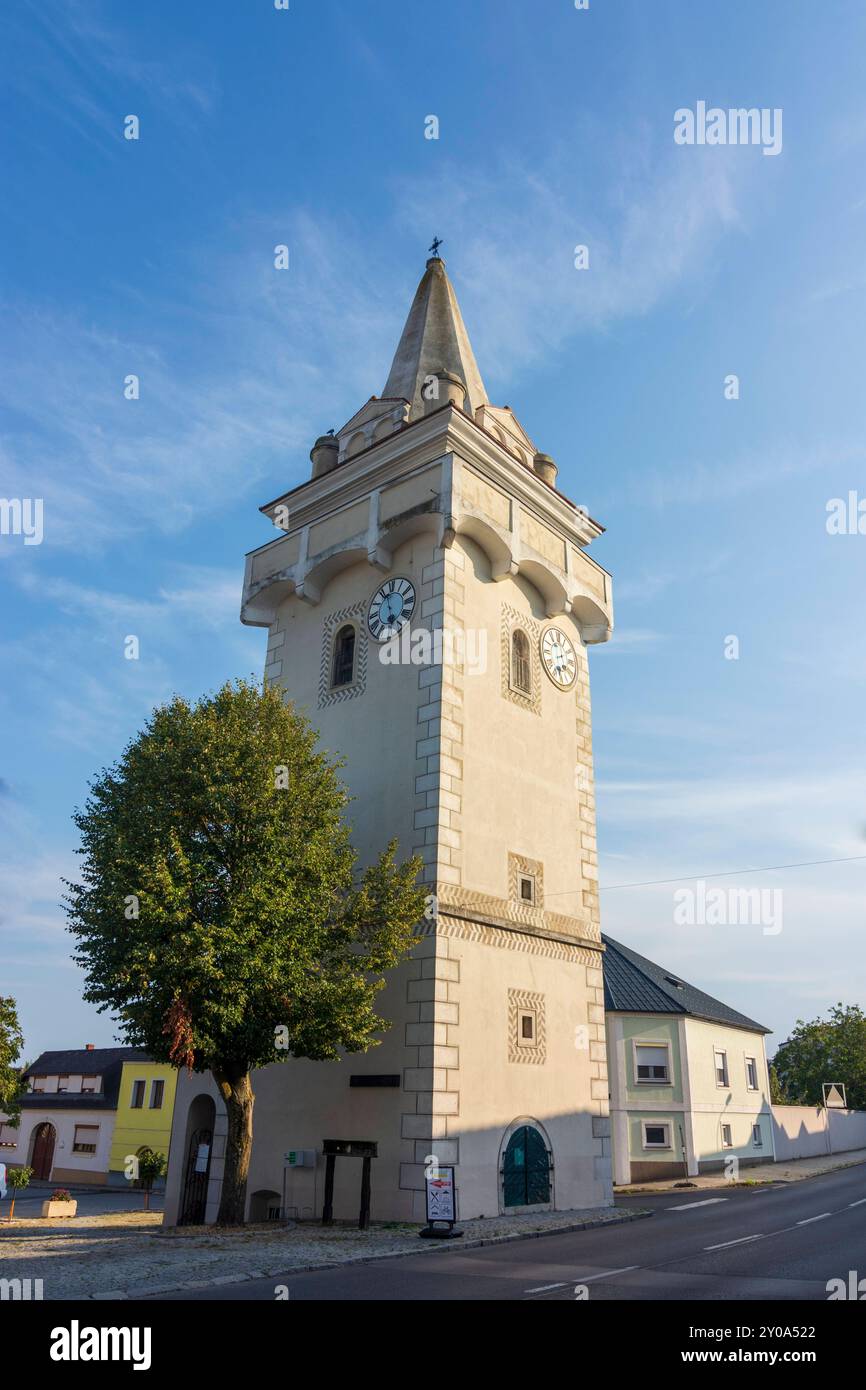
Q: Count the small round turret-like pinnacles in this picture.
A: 3